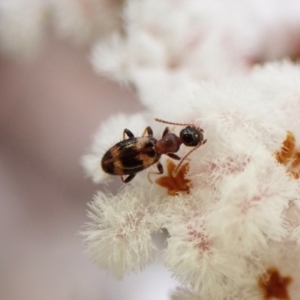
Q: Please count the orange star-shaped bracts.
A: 3